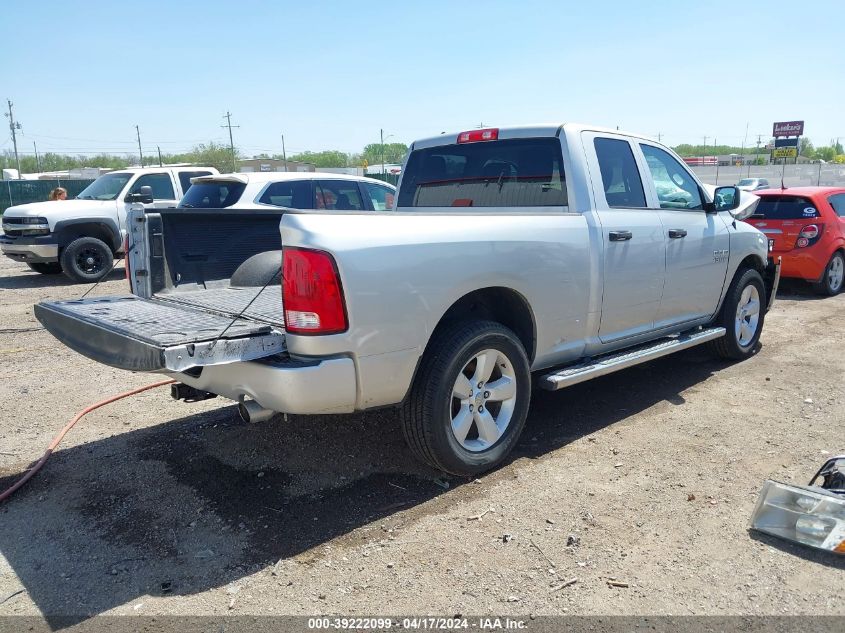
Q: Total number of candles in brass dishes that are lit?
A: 0